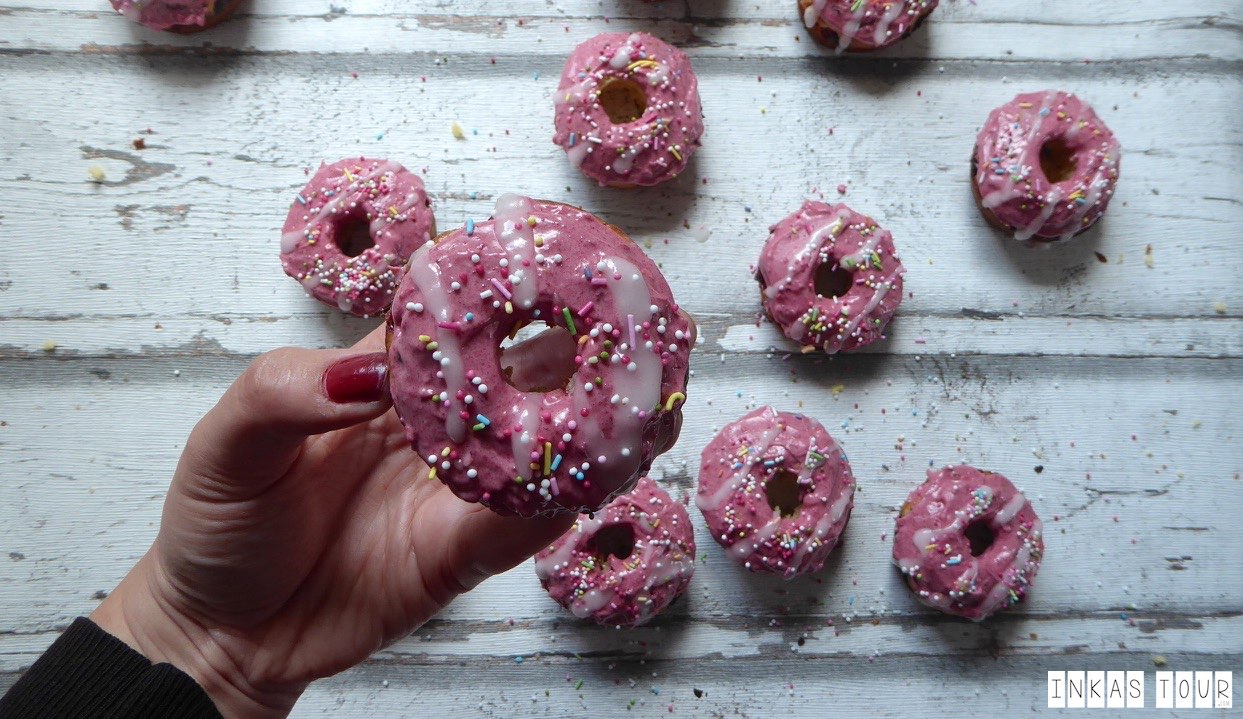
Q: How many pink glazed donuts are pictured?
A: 10